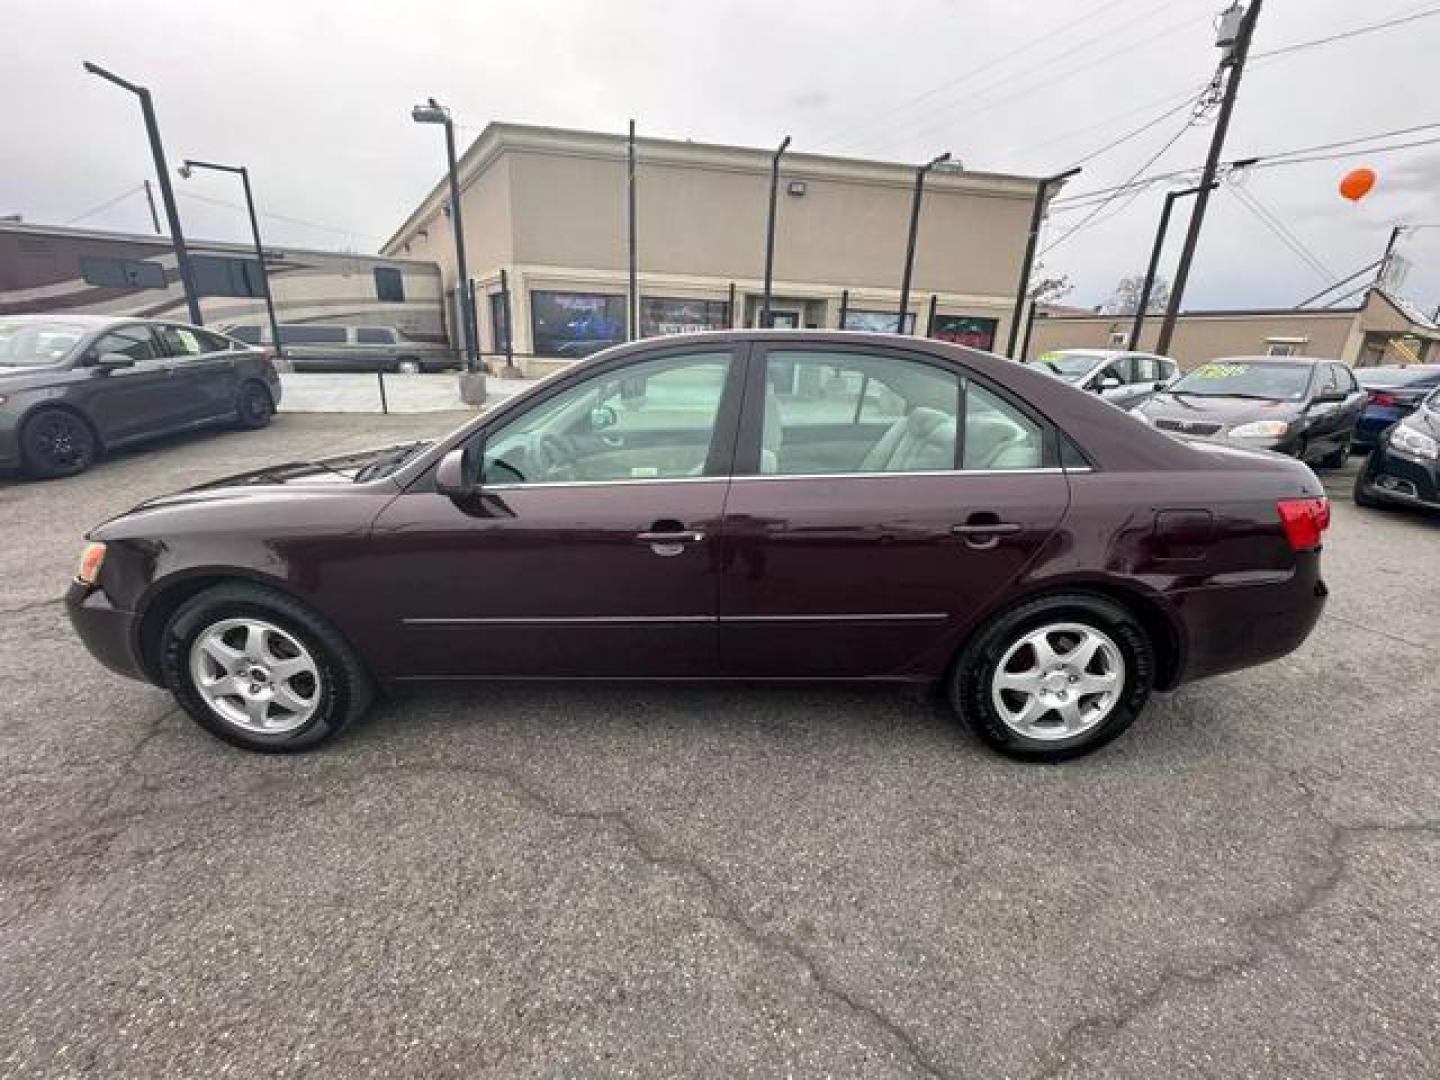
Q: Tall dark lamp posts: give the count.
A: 8